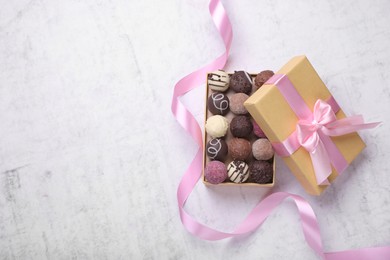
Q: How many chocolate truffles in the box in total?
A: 14